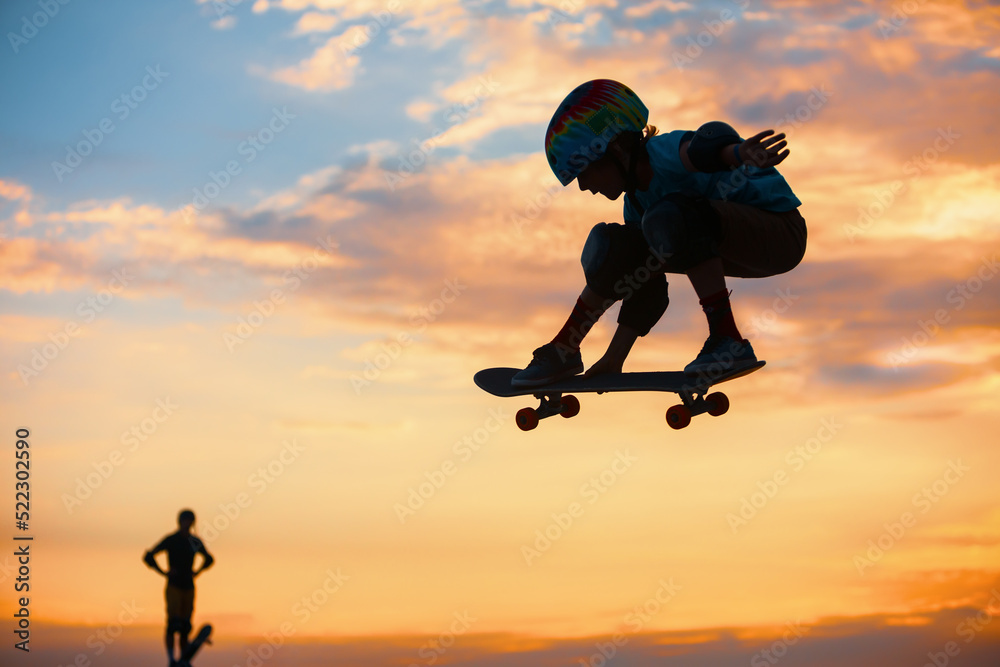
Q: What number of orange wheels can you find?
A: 4